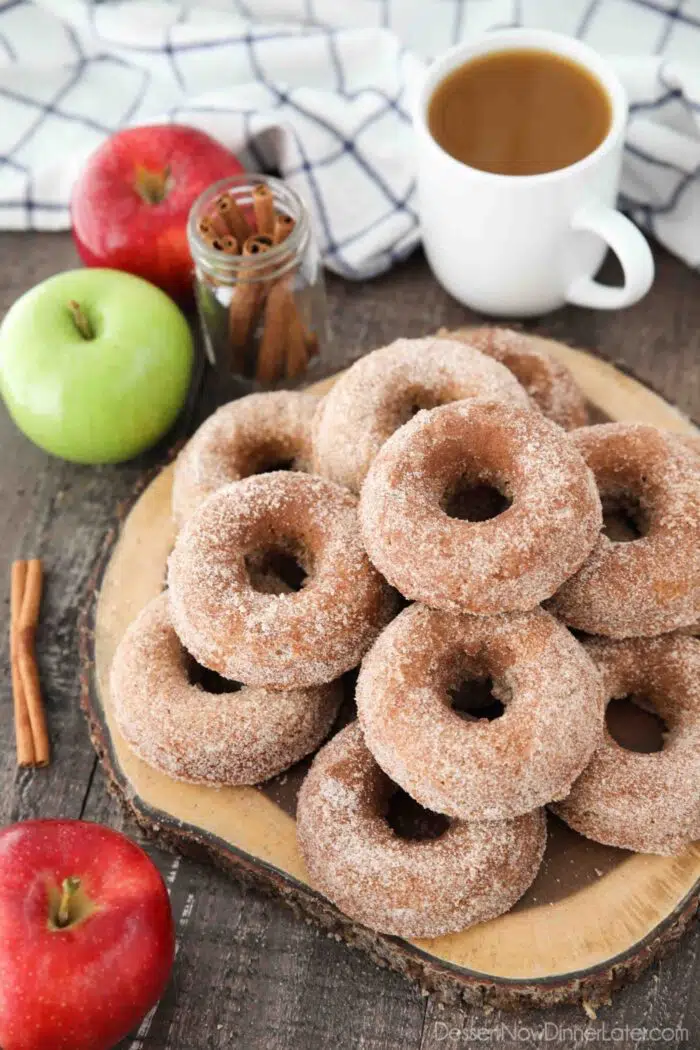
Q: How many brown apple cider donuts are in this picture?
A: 10